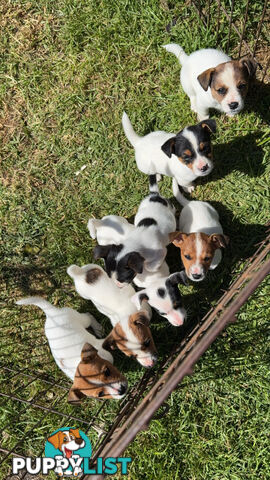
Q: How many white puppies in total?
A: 7